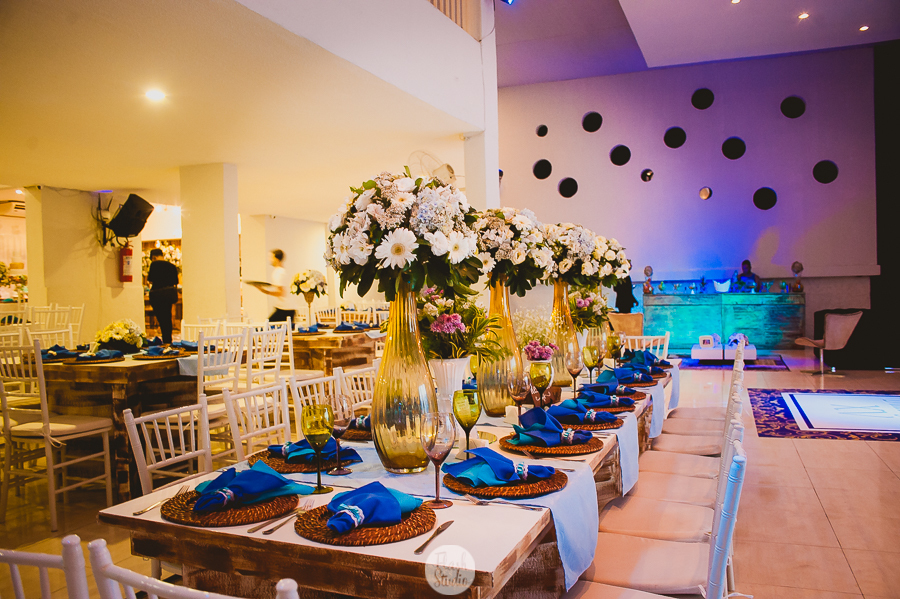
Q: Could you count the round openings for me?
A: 13